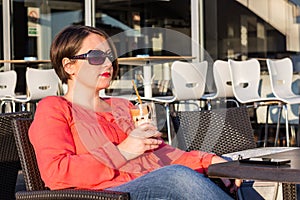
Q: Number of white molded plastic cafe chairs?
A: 6